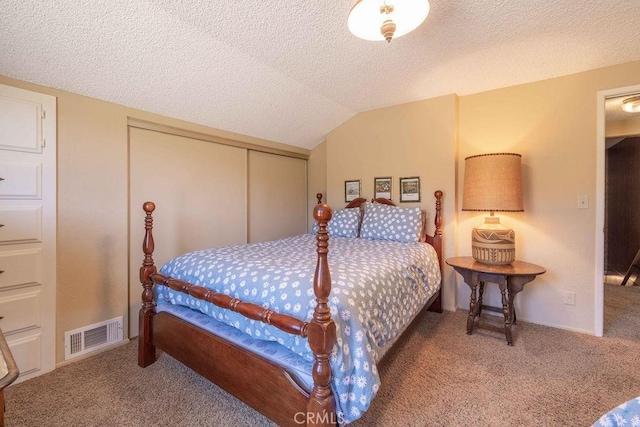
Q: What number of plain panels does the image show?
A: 2